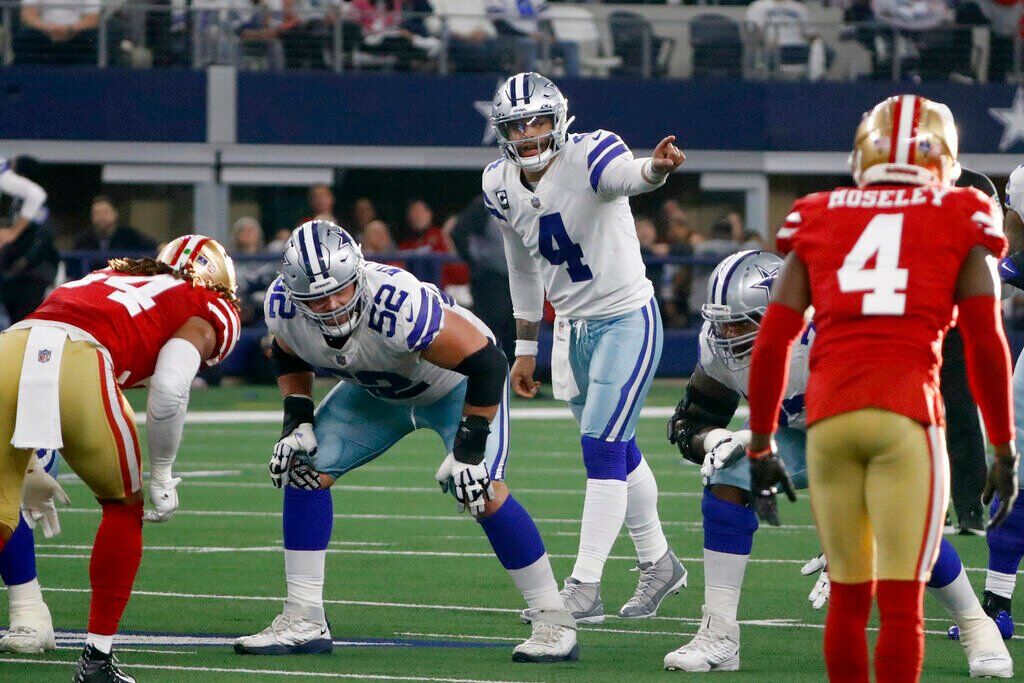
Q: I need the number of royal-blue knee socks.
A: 8